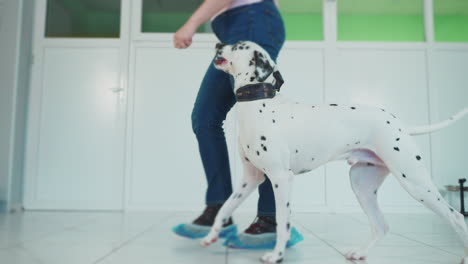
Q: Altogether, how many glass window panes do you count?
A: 5